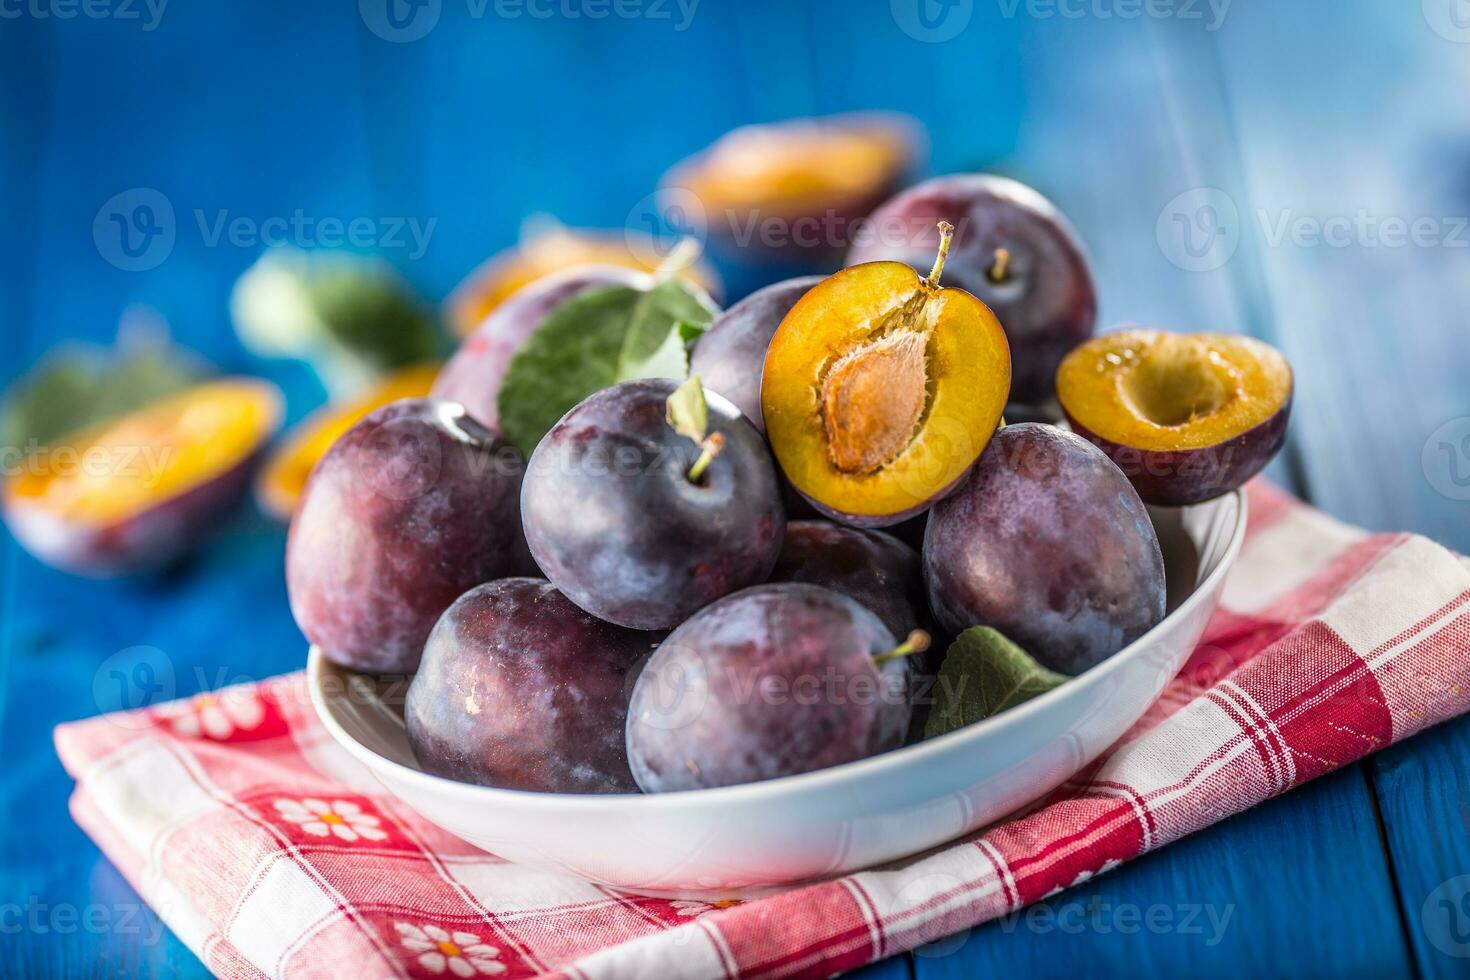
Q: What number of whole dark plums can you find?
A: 9